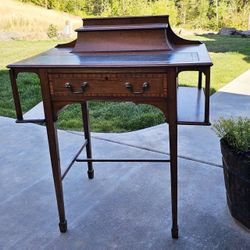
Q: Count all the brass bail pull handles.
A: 2